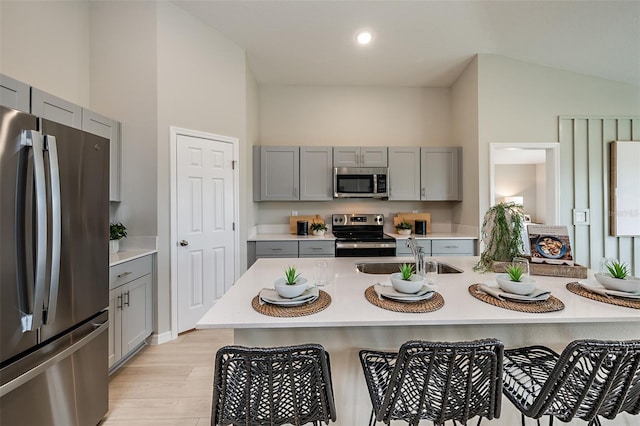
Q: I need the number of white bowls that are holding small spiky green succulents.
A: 4